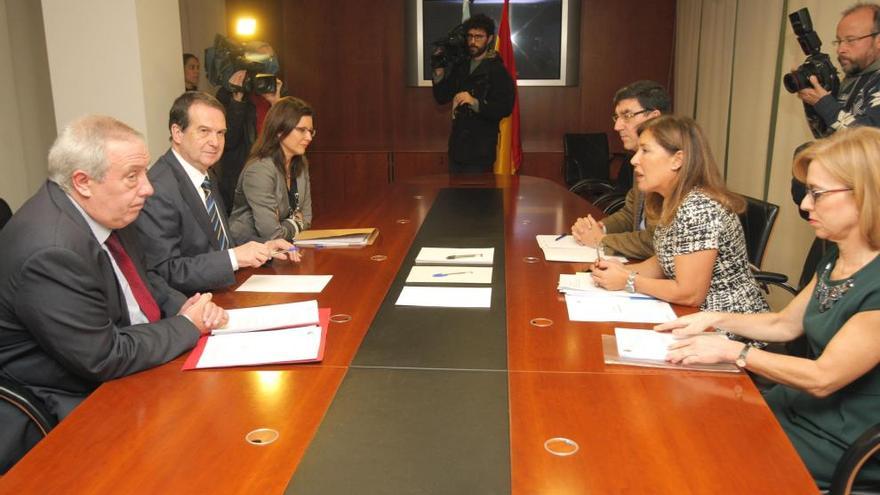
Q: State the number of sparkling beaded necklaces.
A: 1